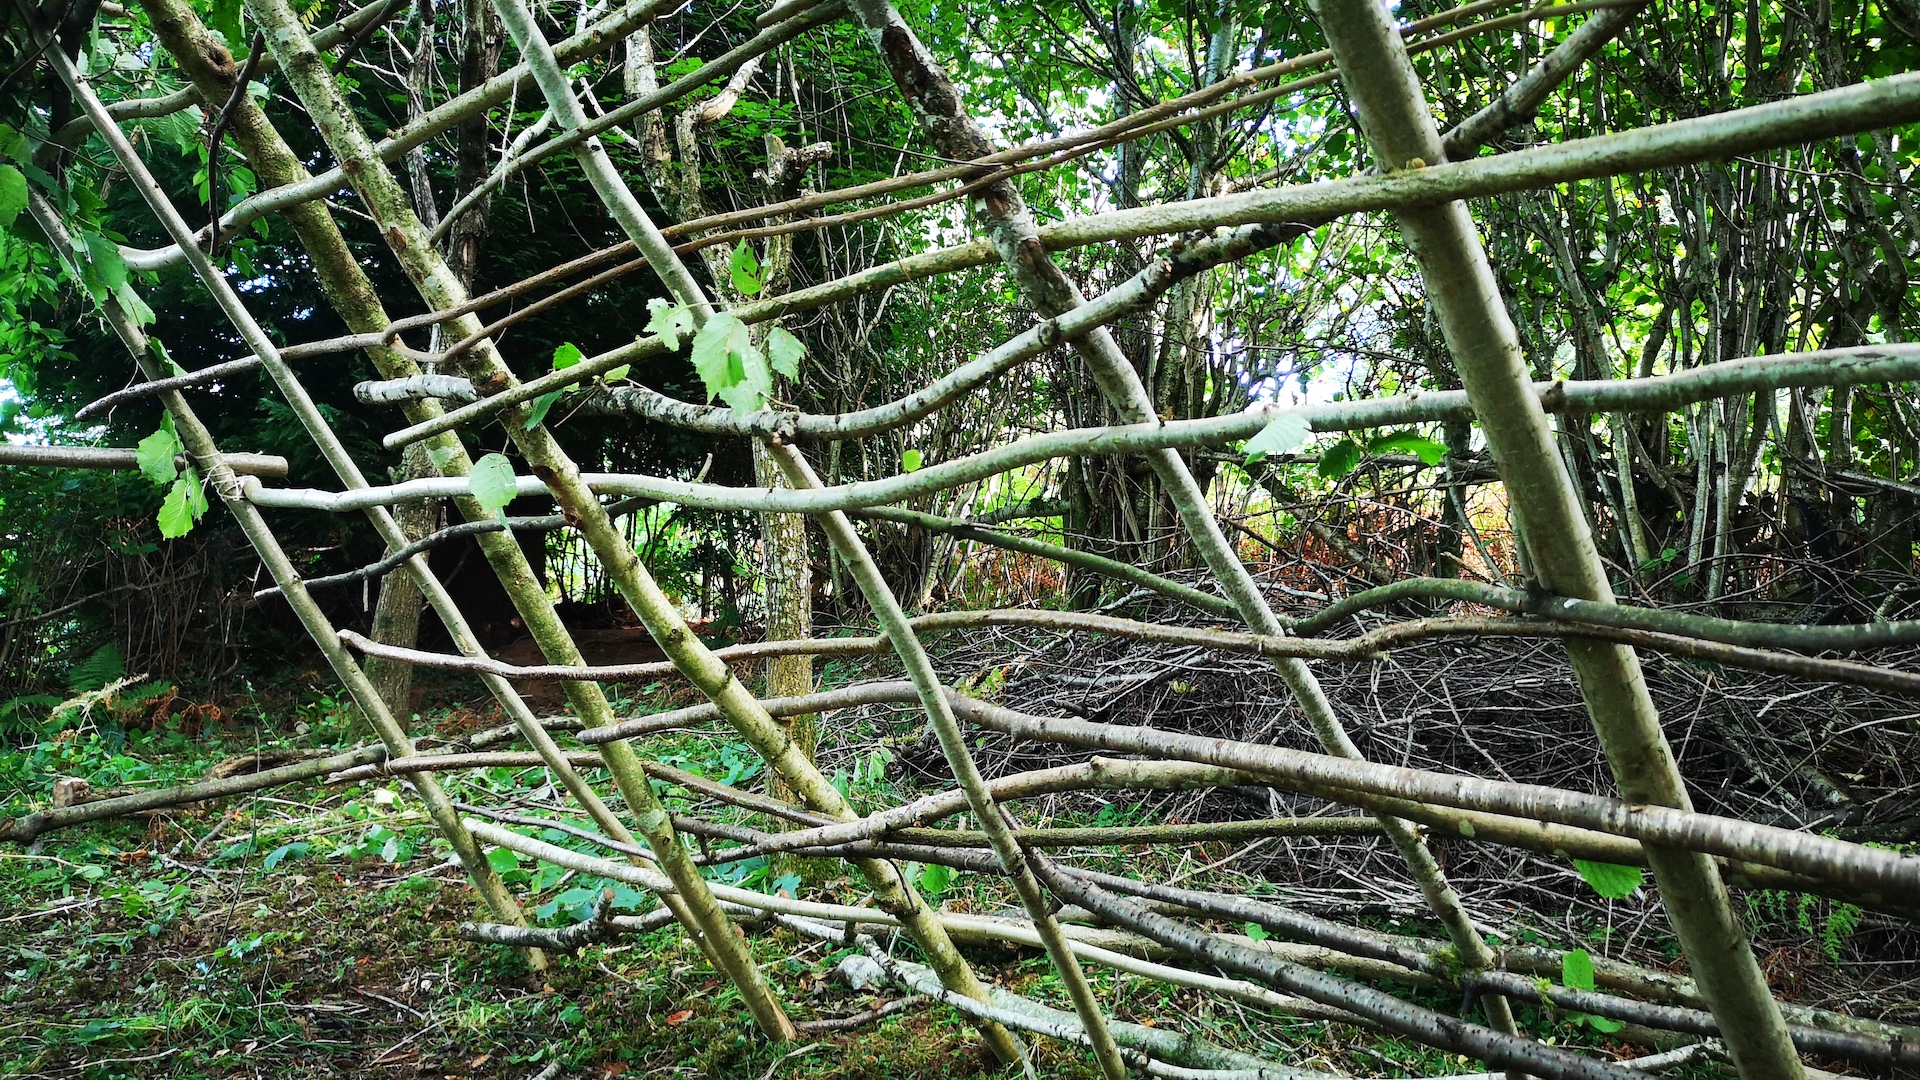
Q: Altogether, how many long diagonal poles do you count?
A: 7